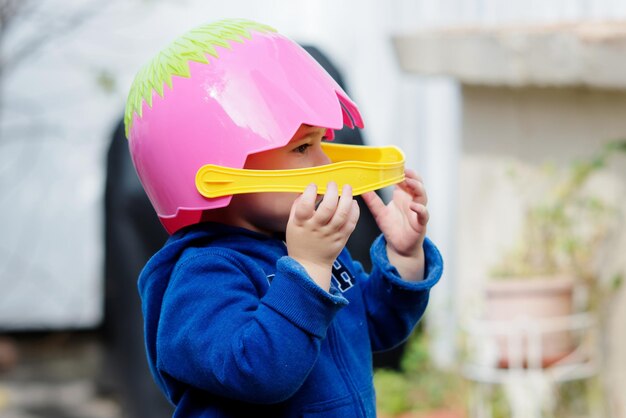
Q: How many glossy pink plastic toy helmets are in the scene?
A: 1